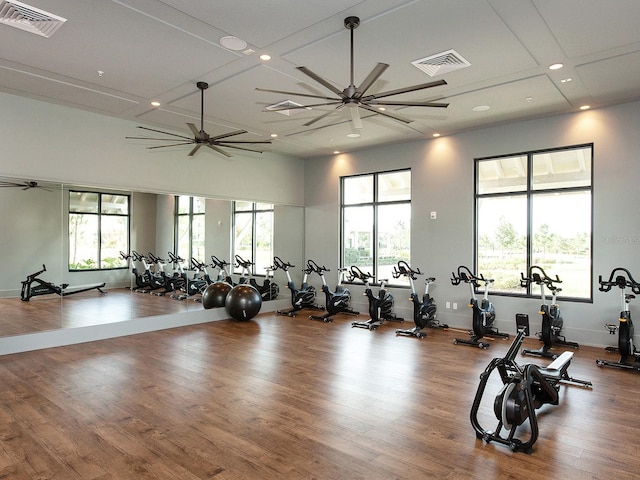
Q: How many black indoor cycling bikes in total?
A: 7